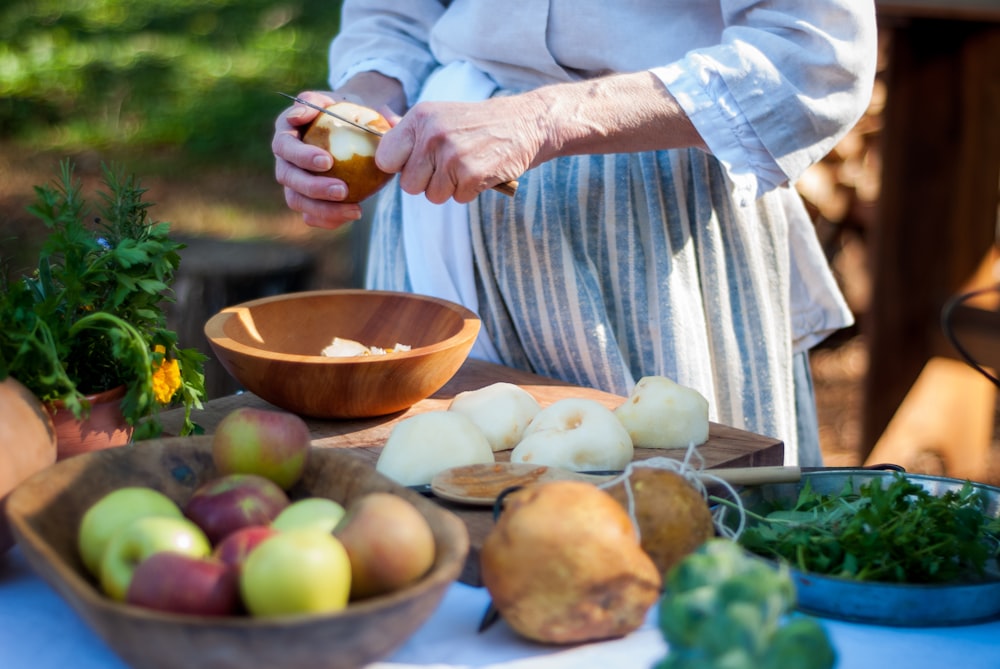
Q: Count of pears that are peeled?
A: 4